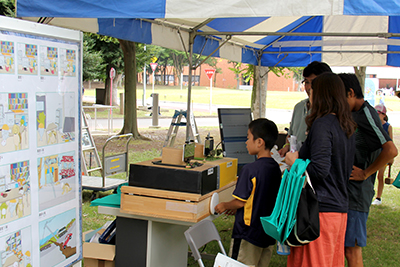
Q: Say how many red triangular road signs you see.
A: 2